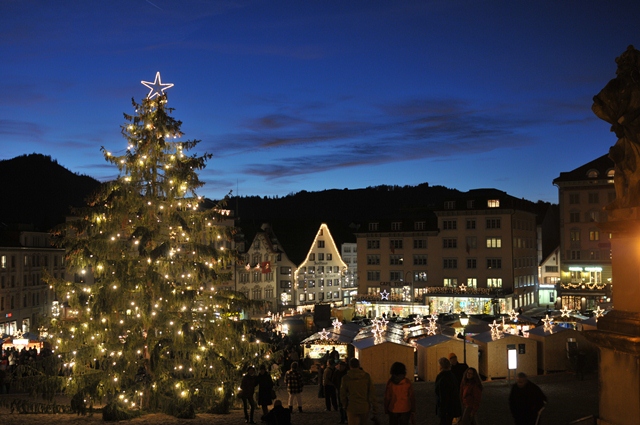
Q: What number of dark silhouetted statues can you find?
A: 1